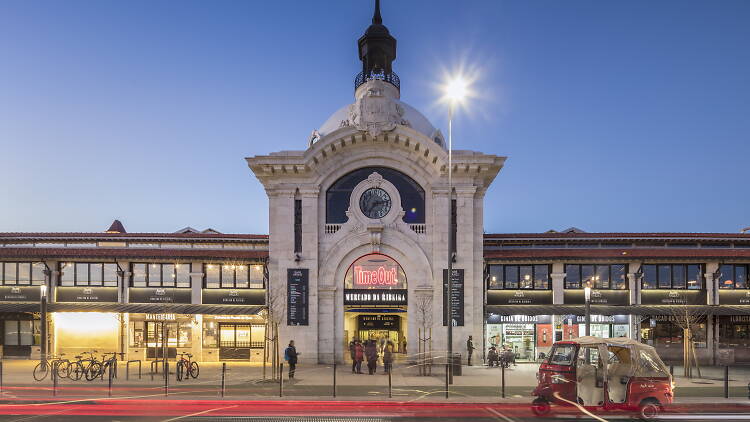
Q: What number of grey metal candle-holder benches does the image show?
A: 0